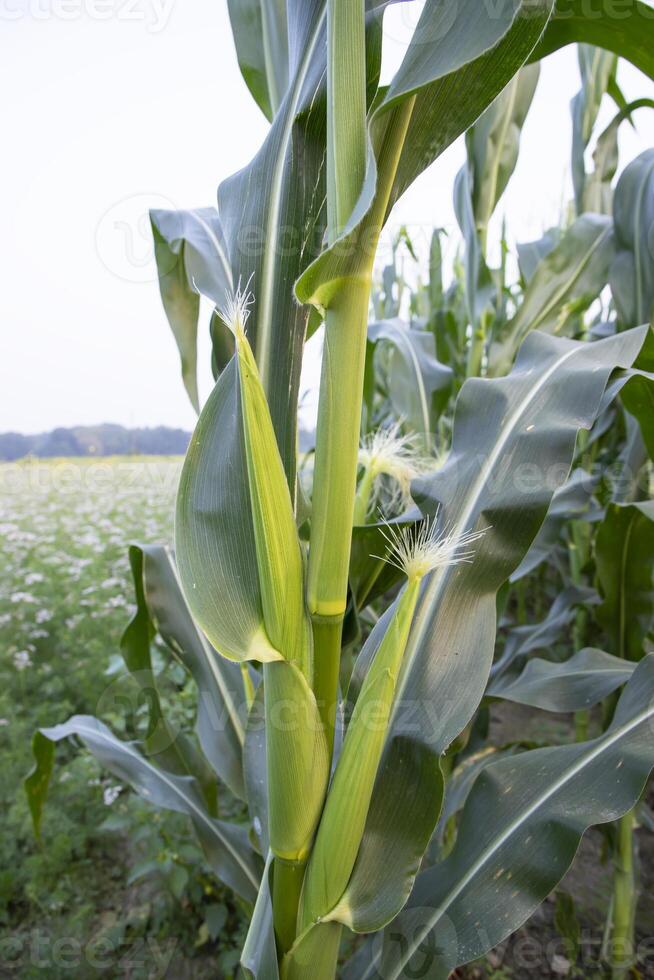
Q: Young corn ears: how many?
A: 3